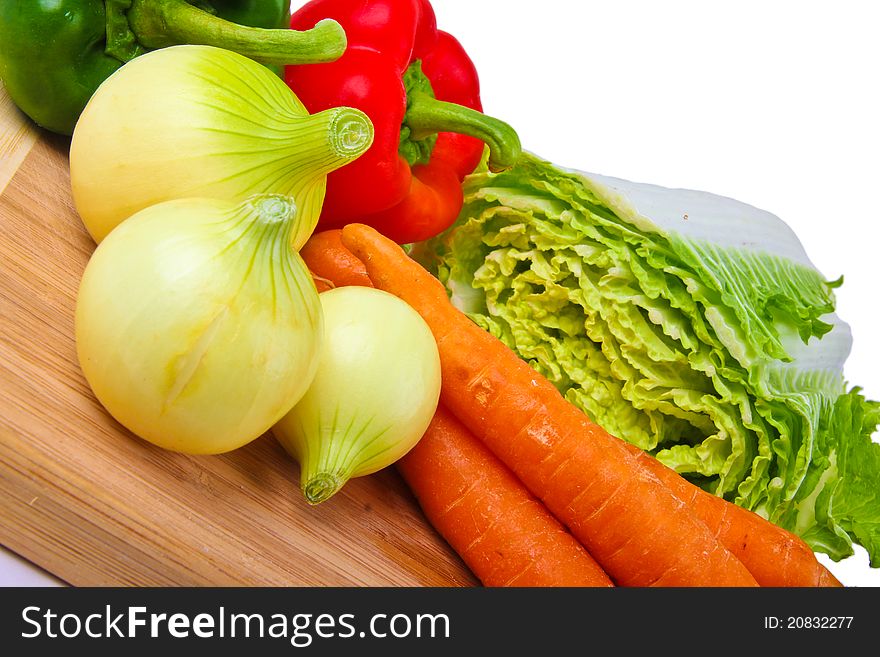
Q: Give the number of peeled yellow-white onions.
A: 3